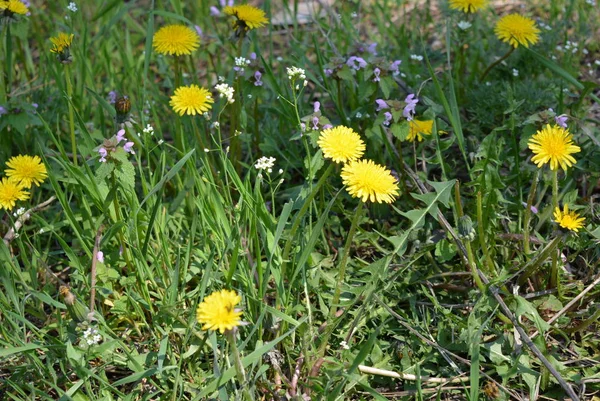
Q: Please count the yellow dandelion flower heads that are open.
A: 15